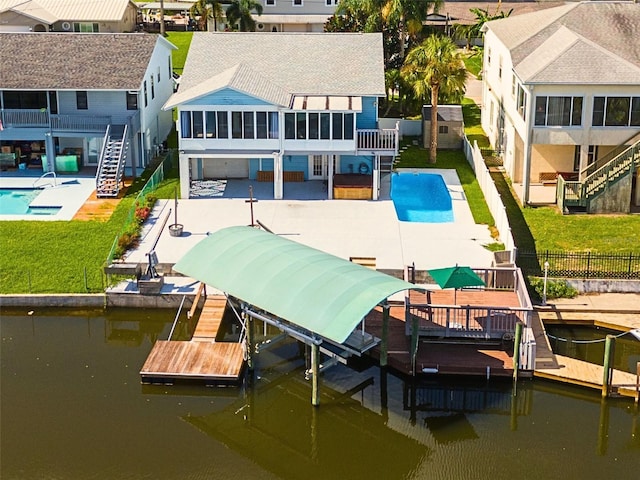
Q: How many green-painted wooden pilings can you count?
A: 6